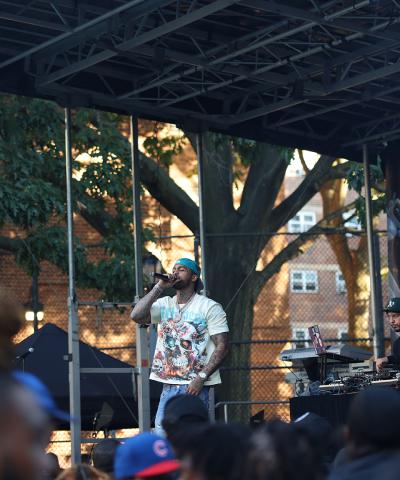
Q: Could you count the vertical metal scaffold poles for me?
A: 4